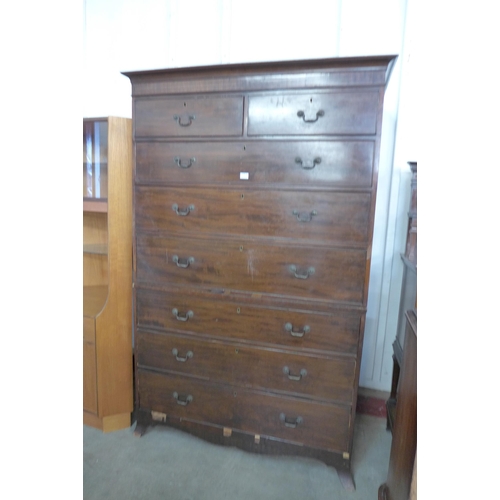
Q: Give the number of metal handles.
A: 14